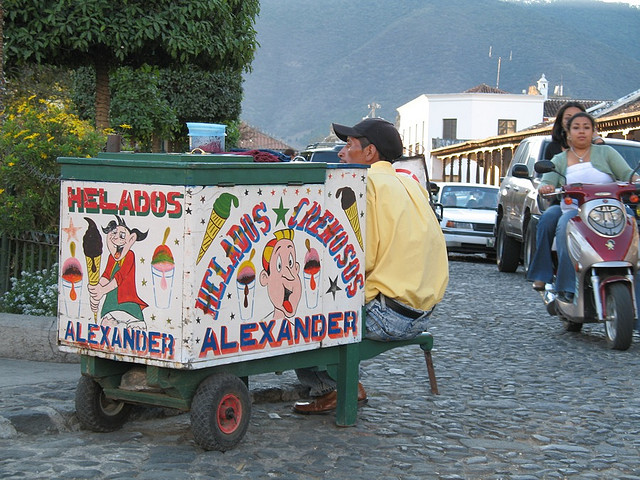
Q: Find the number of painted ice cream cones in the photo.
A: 3